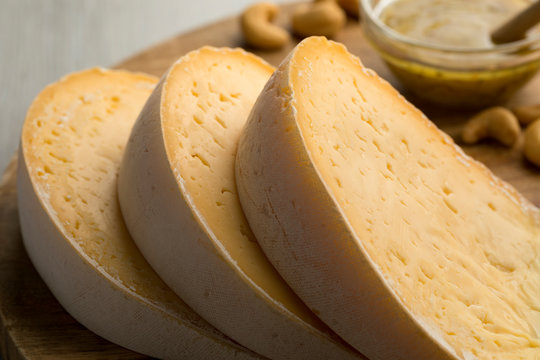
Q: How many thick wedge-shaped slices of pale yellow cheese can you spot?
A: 3